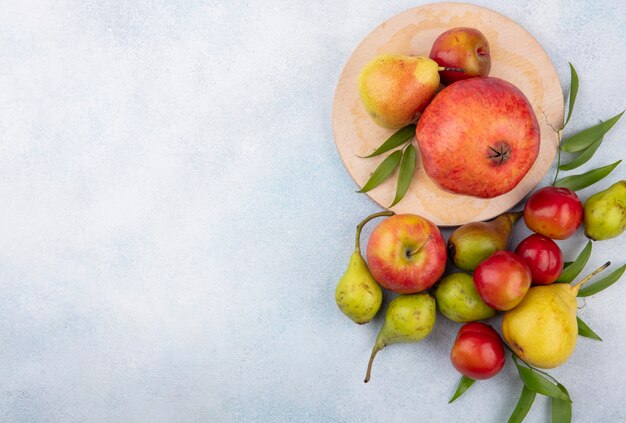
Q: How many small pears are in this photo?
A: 5